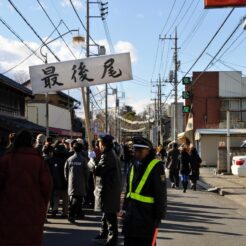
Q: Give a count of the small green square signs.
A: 3